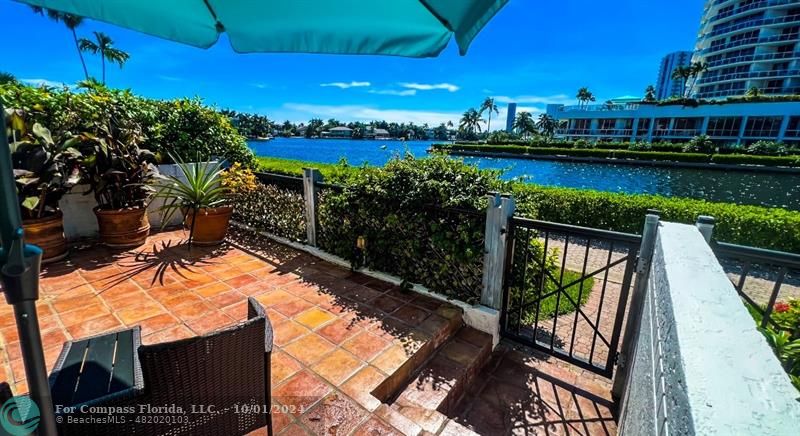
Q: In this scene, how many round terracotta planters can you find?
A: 3